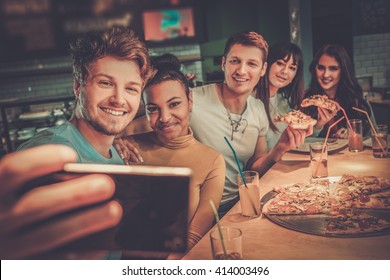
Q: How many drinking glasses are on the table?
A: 5